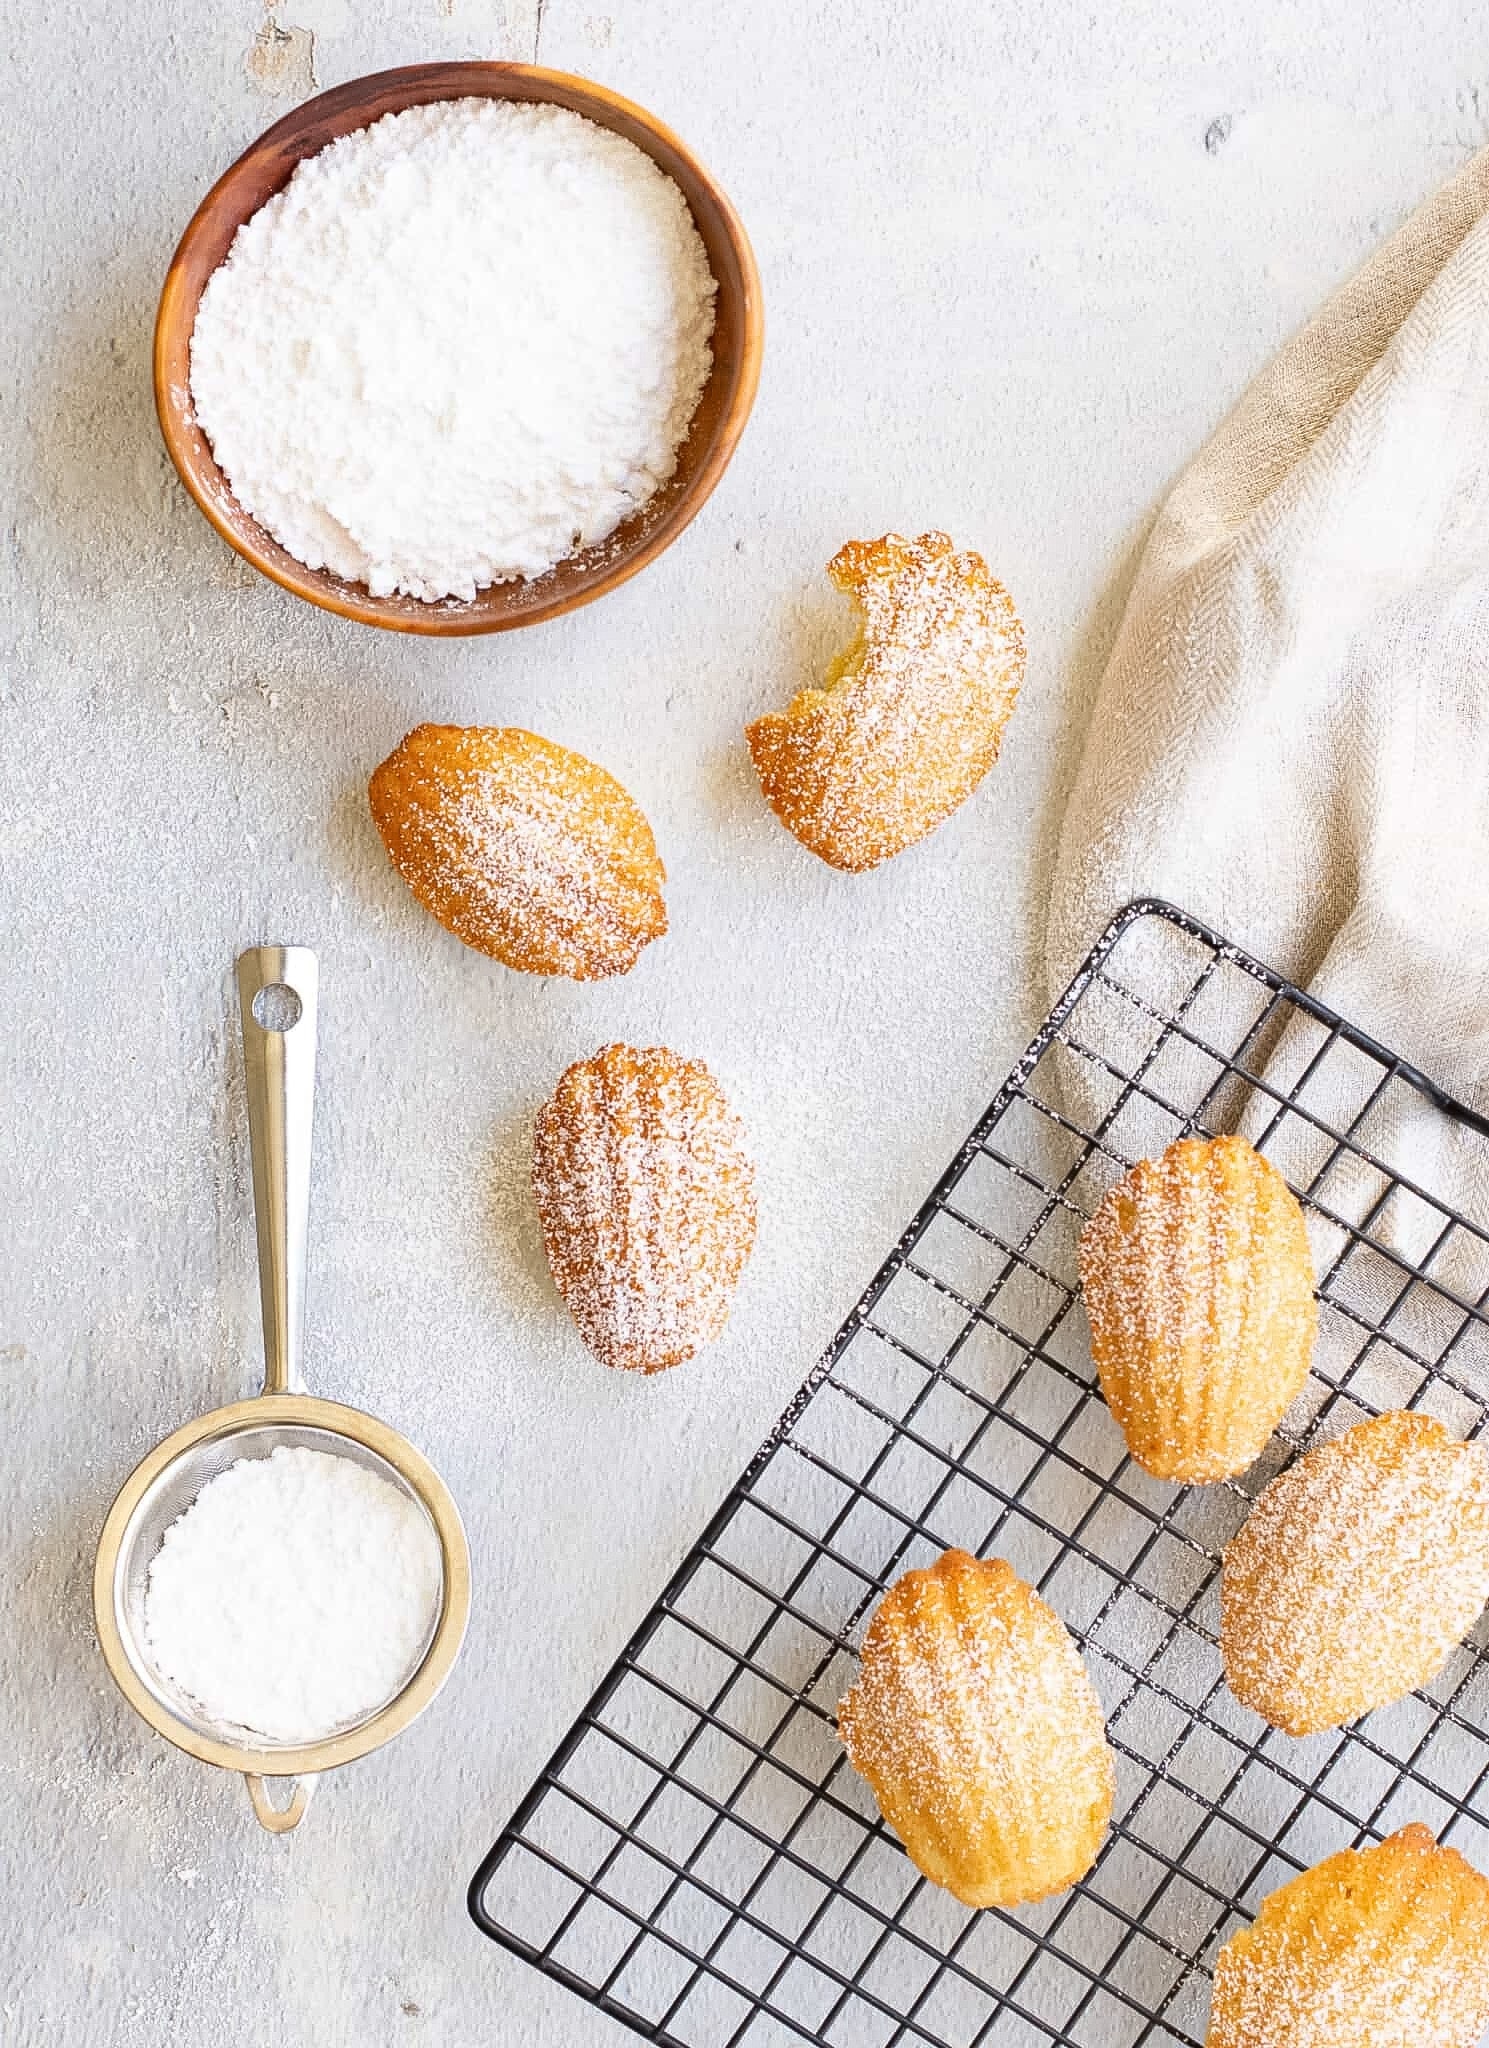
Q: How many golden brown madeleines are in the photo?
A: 7